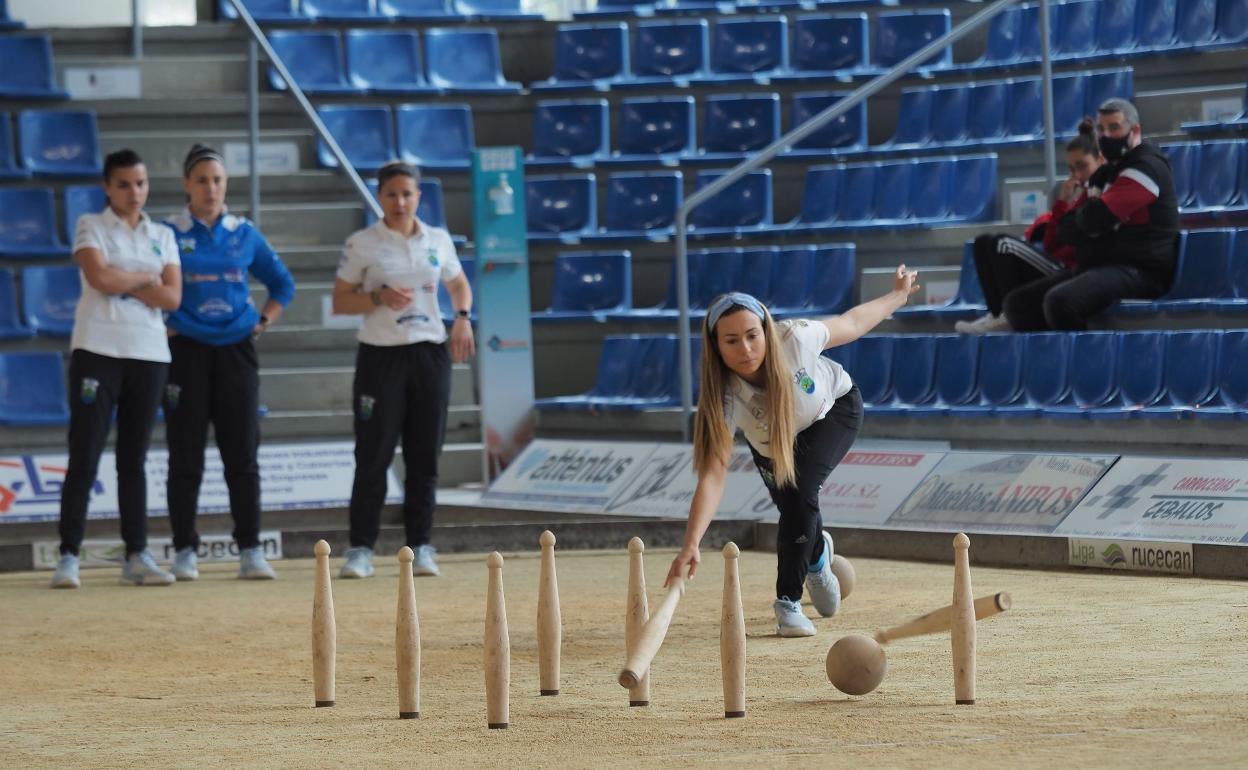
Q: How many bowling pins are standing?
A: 7